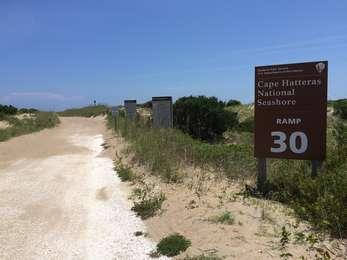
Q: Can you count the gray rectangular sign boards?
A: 3